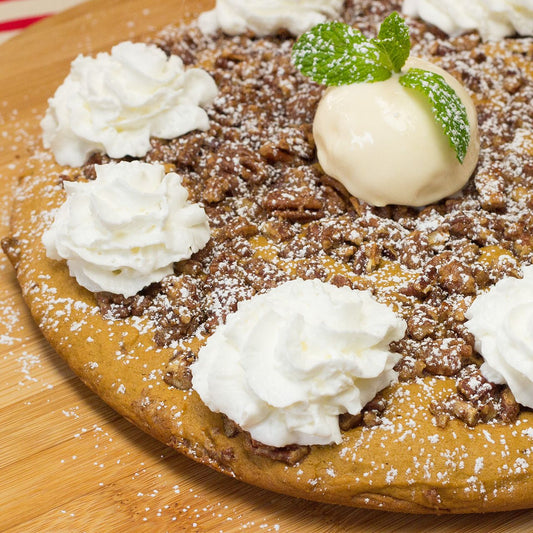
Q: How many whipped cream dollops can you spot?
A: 6